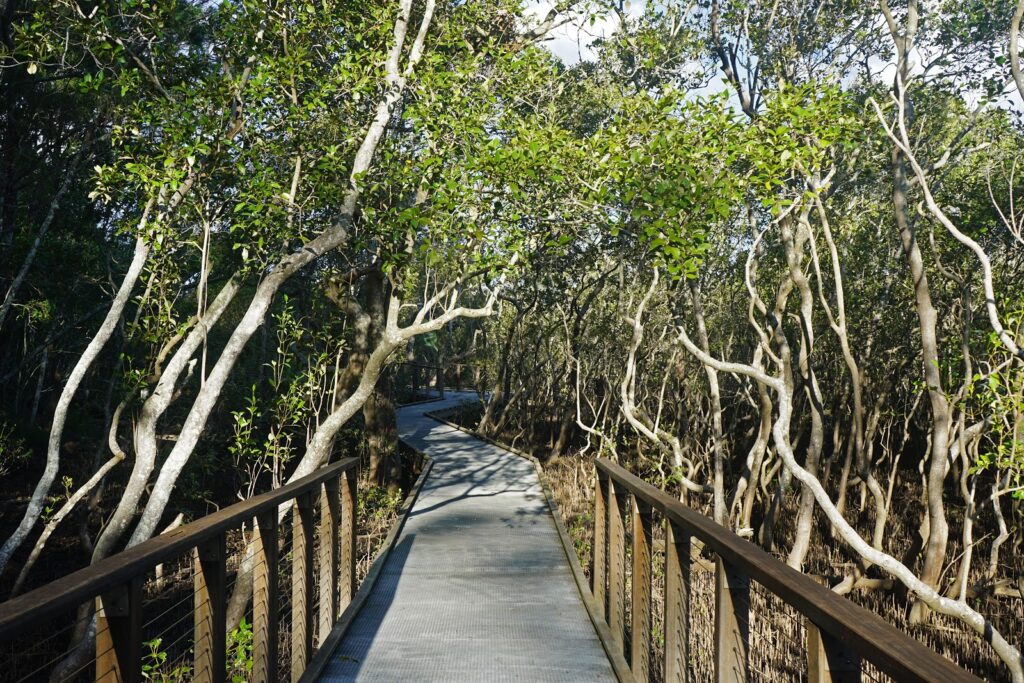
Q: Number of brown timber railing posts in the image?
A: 12